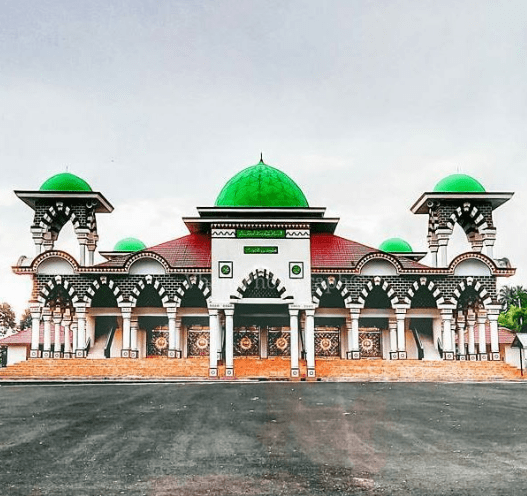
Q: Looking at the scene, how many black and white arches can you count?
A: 11